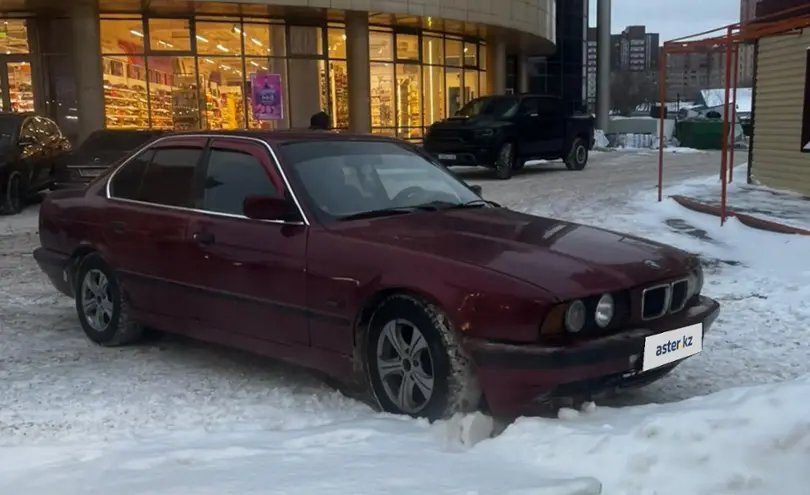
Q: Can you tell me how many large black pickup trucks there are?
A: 1